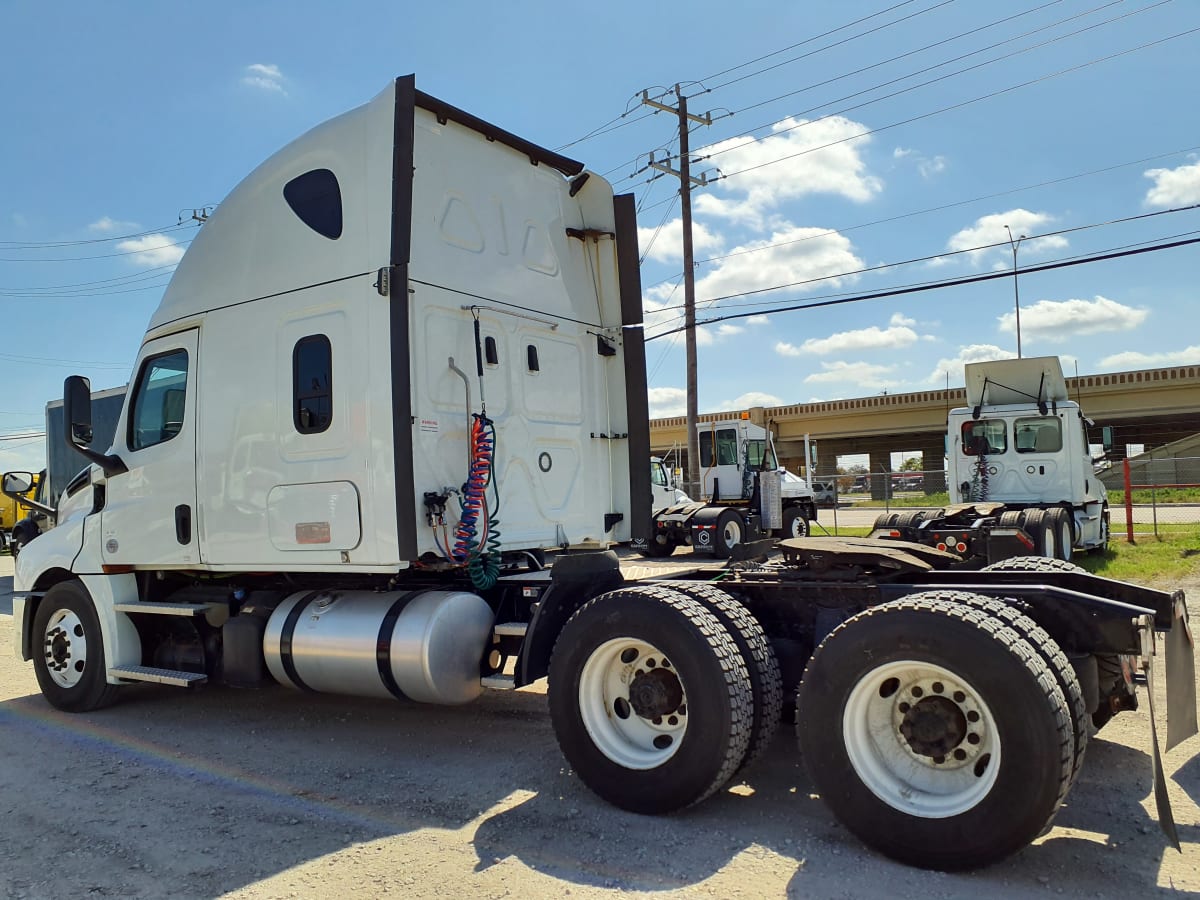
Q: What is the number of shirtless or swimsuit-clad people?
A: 0